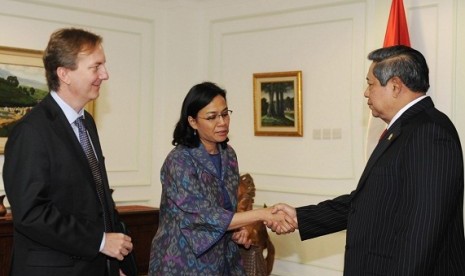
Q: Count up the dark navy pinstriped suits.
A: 1